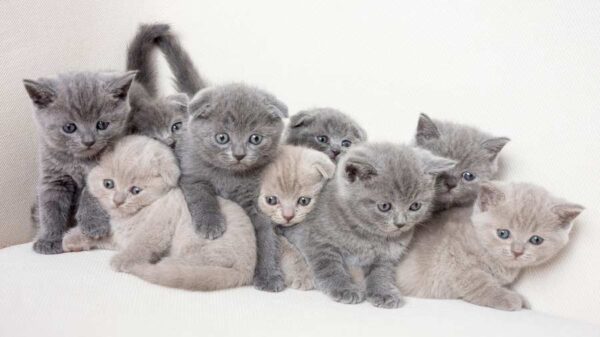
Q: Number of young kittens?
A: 9